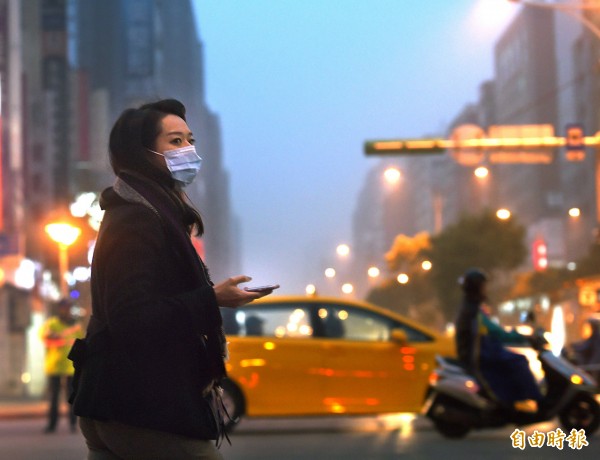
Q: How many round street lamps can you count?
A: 11